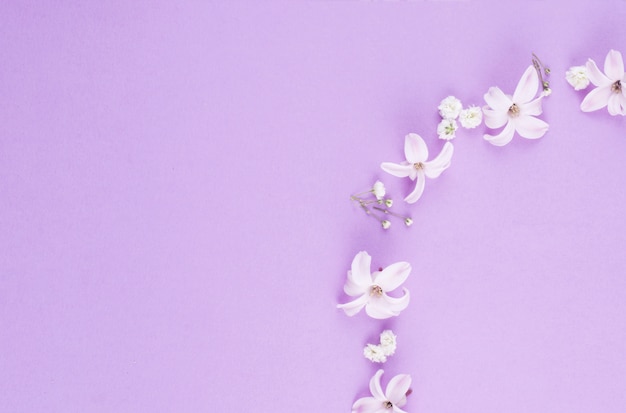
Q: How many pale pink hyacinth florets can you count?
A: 5